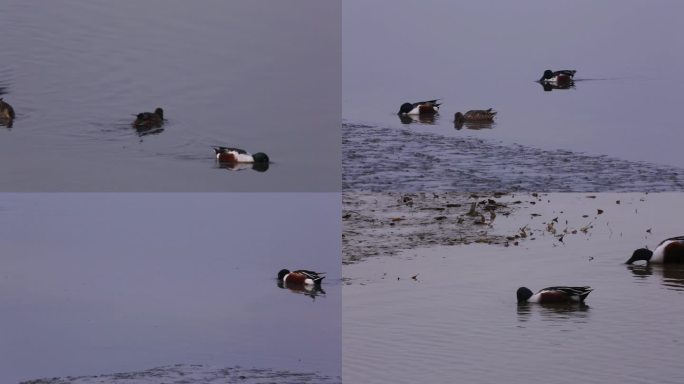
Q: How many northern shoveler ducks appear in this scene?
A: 9